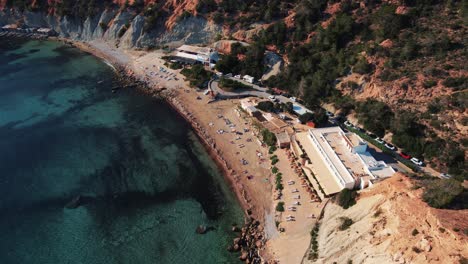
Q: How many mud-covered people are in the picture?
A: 0